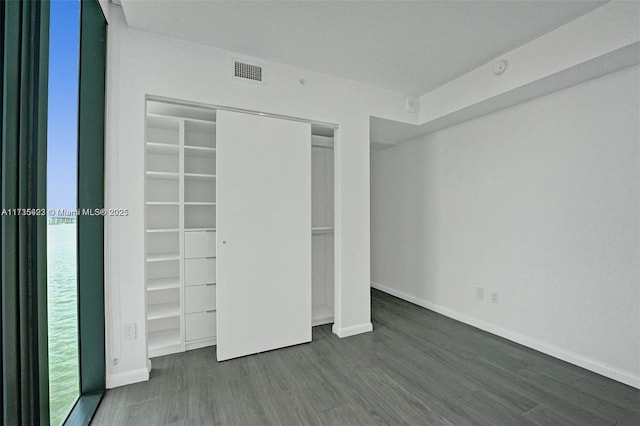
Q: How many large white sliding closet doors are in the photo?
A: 1